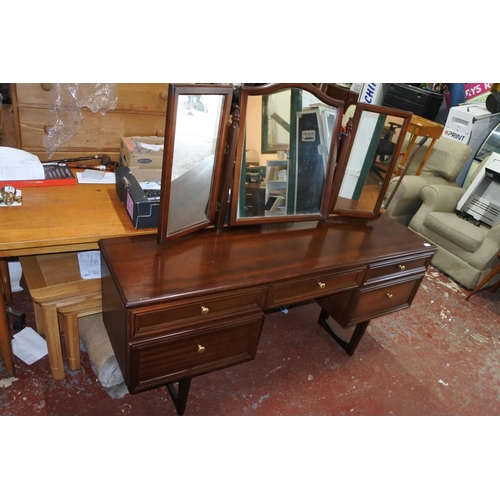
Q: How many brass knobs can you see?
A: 5